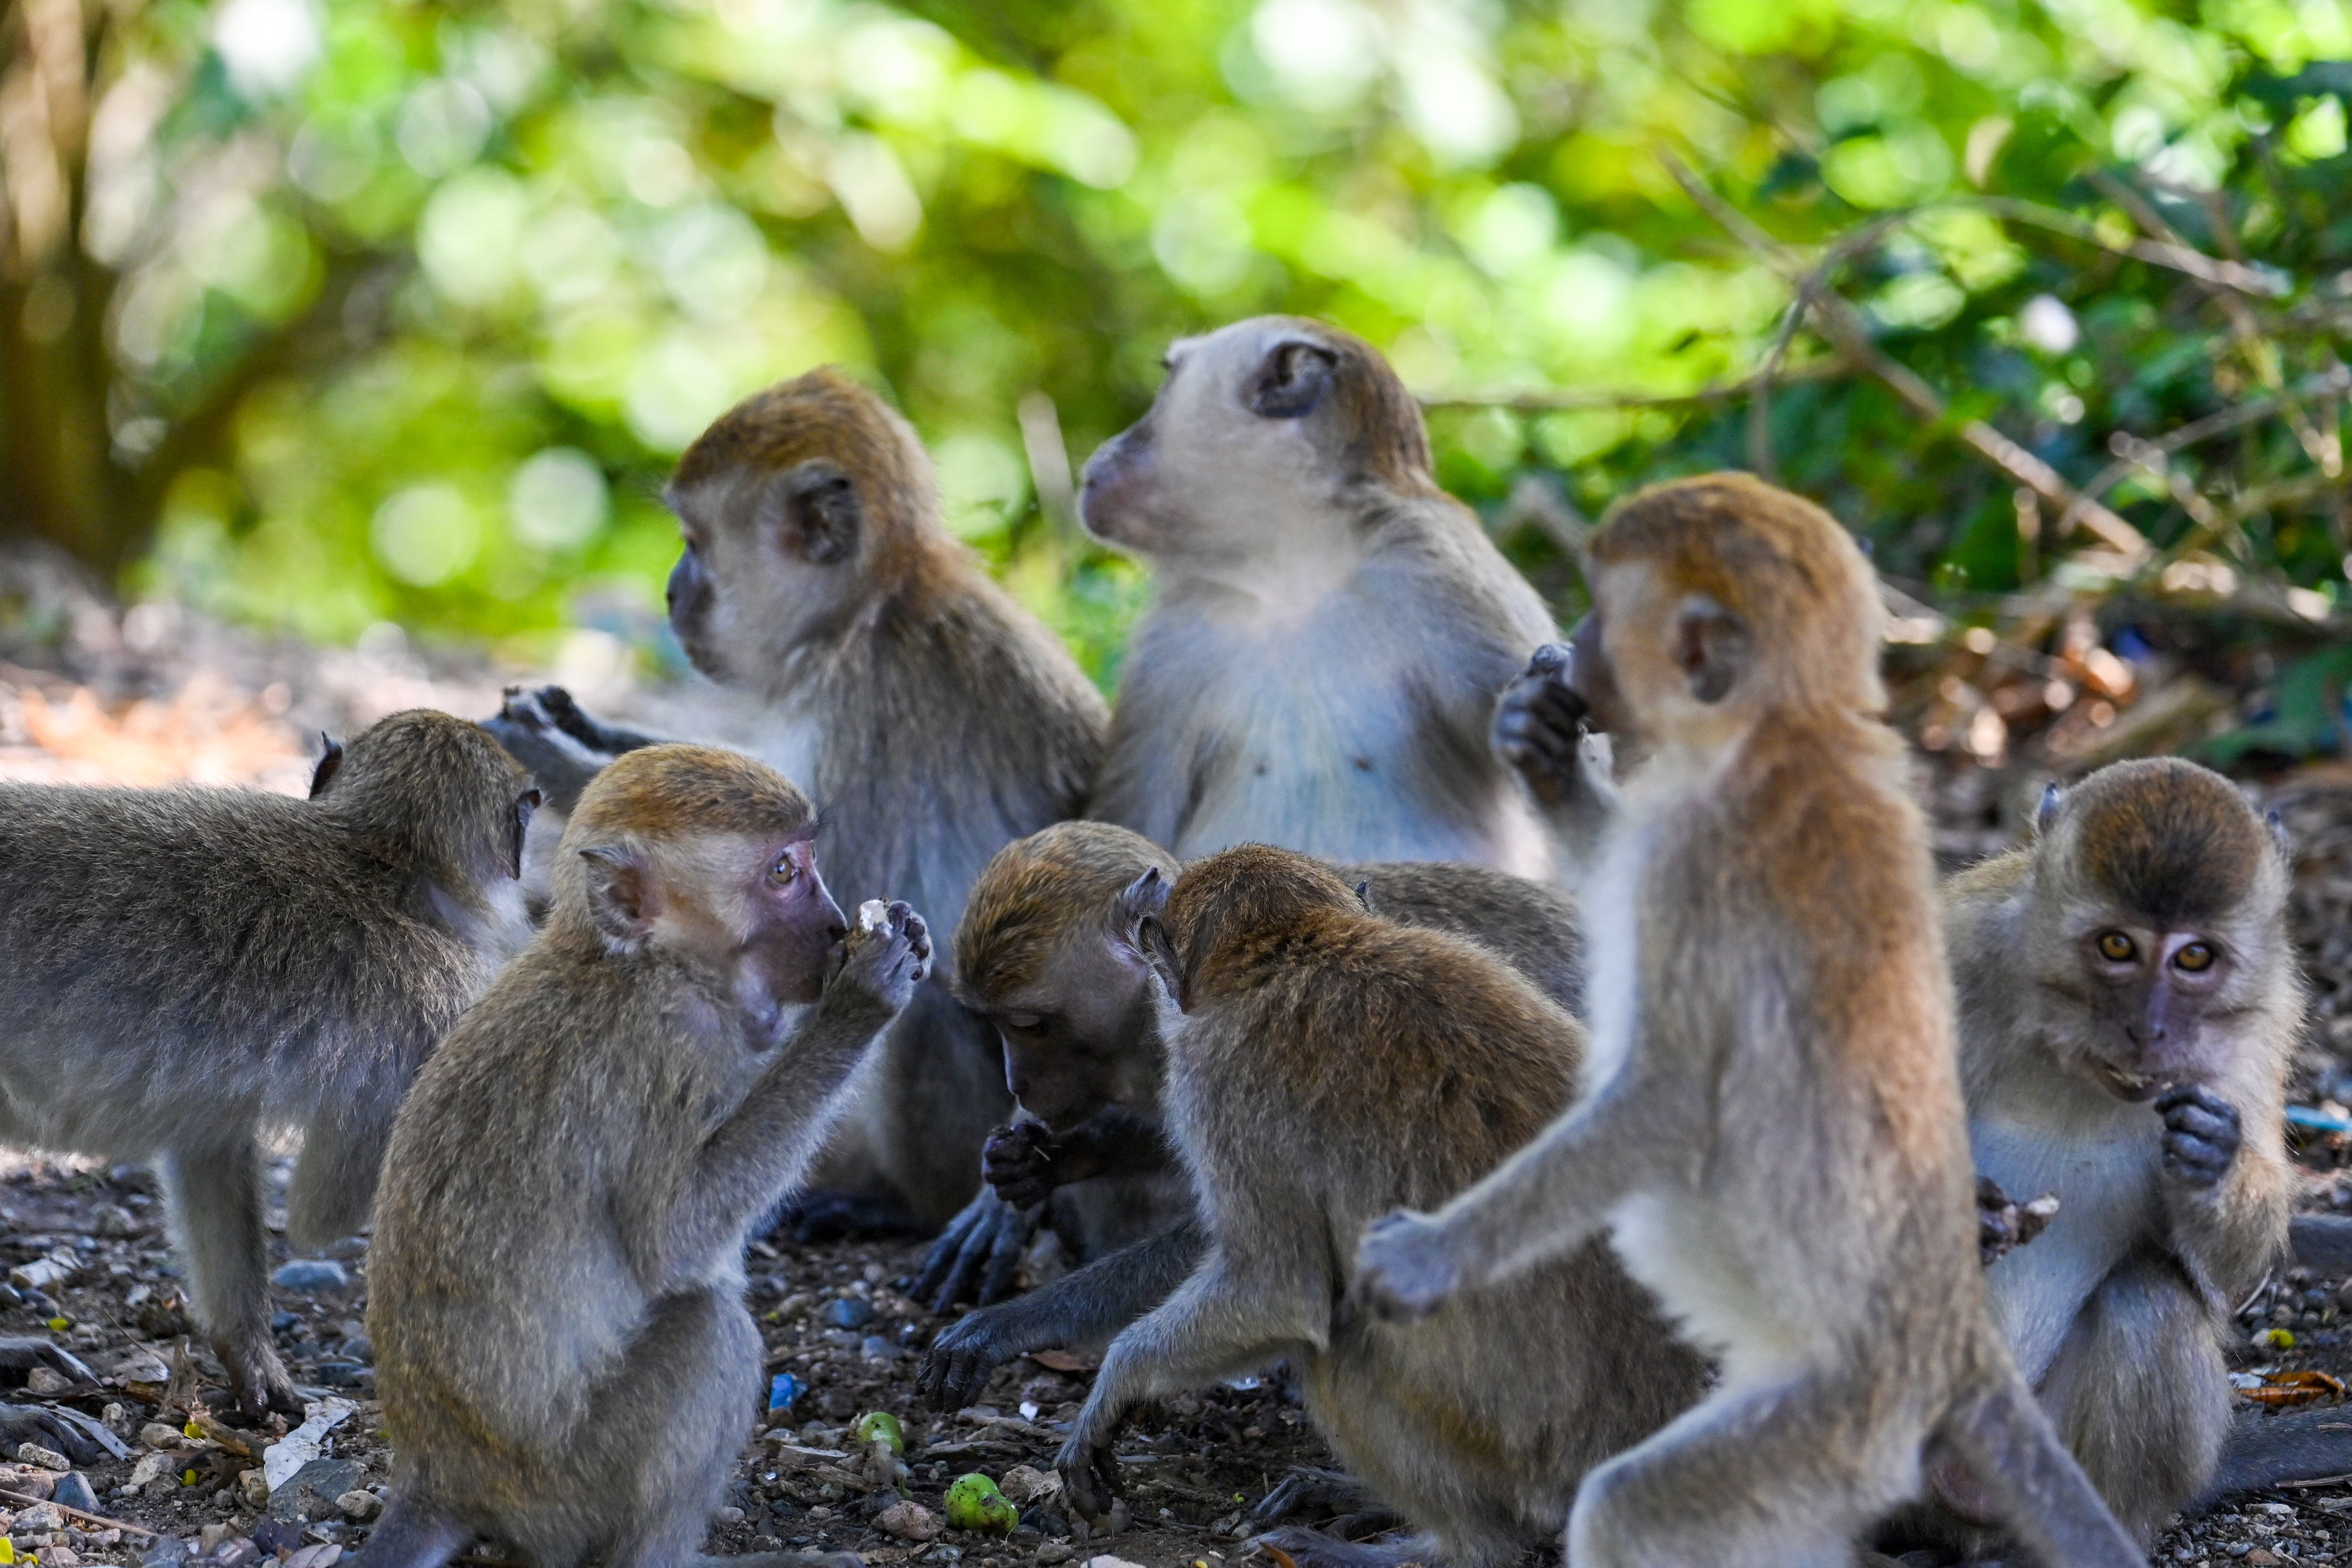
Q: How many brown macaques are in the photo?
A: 8